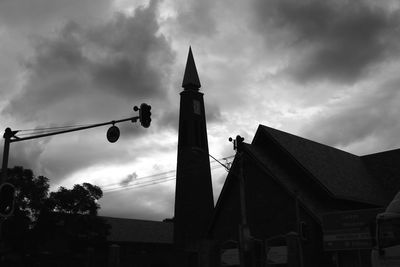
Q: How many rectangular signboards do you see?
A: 1